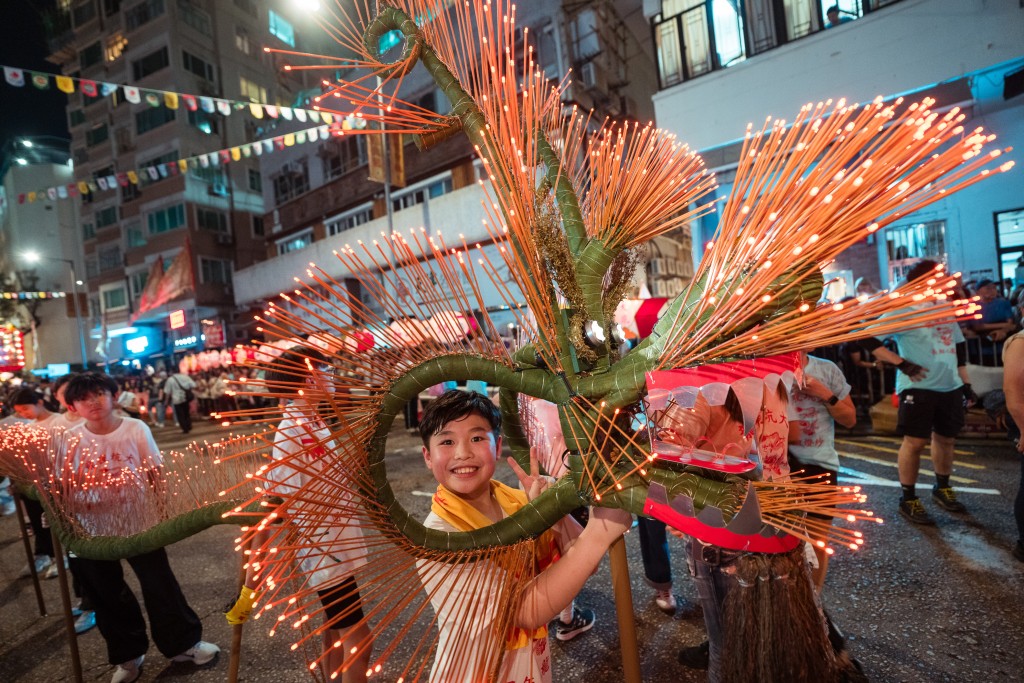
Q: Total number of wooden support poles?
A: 4